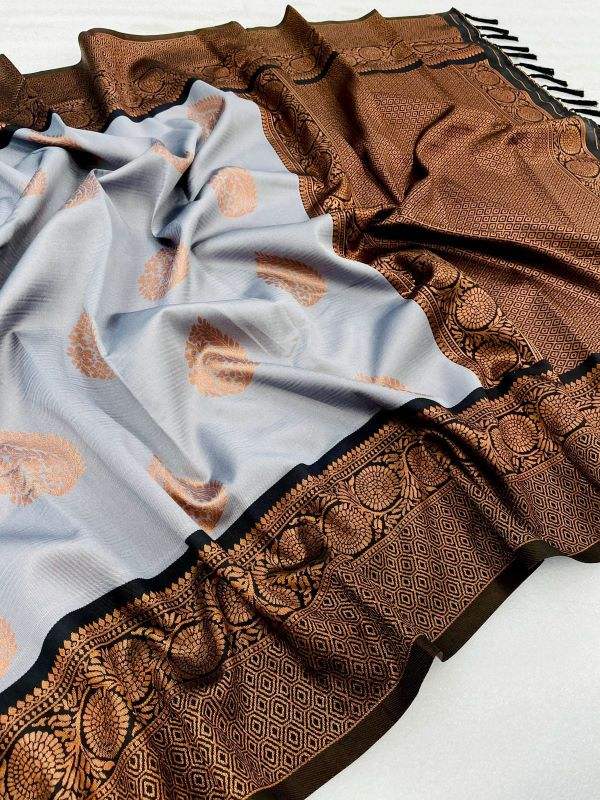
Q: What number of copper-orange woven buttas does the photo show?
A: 14